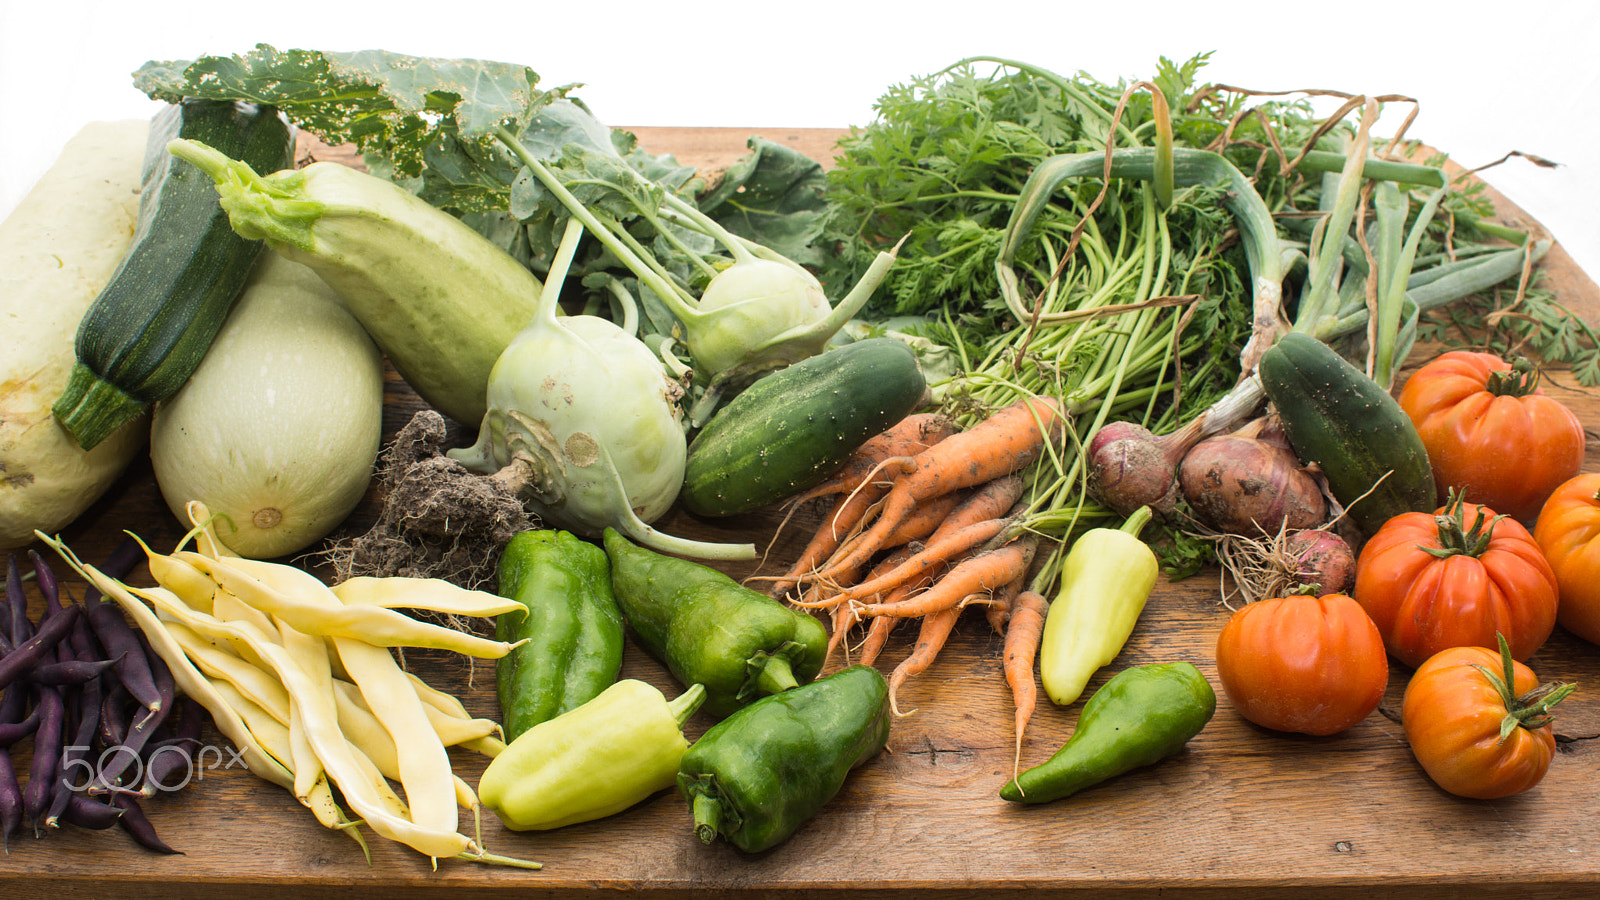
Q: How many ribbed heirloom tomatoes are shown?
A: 5